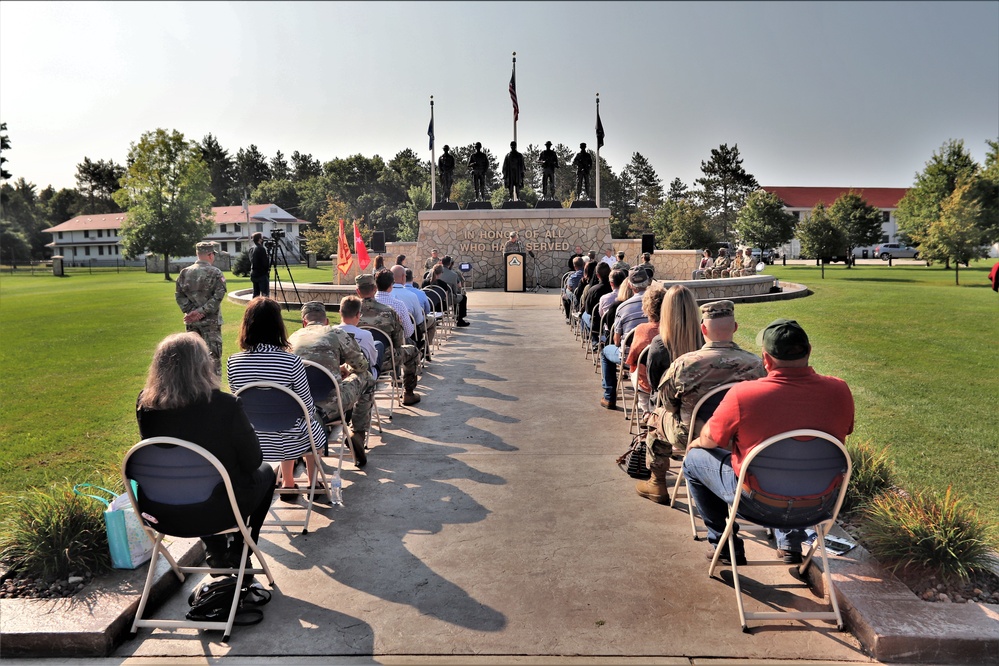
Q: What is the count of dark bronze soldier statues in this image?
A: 5